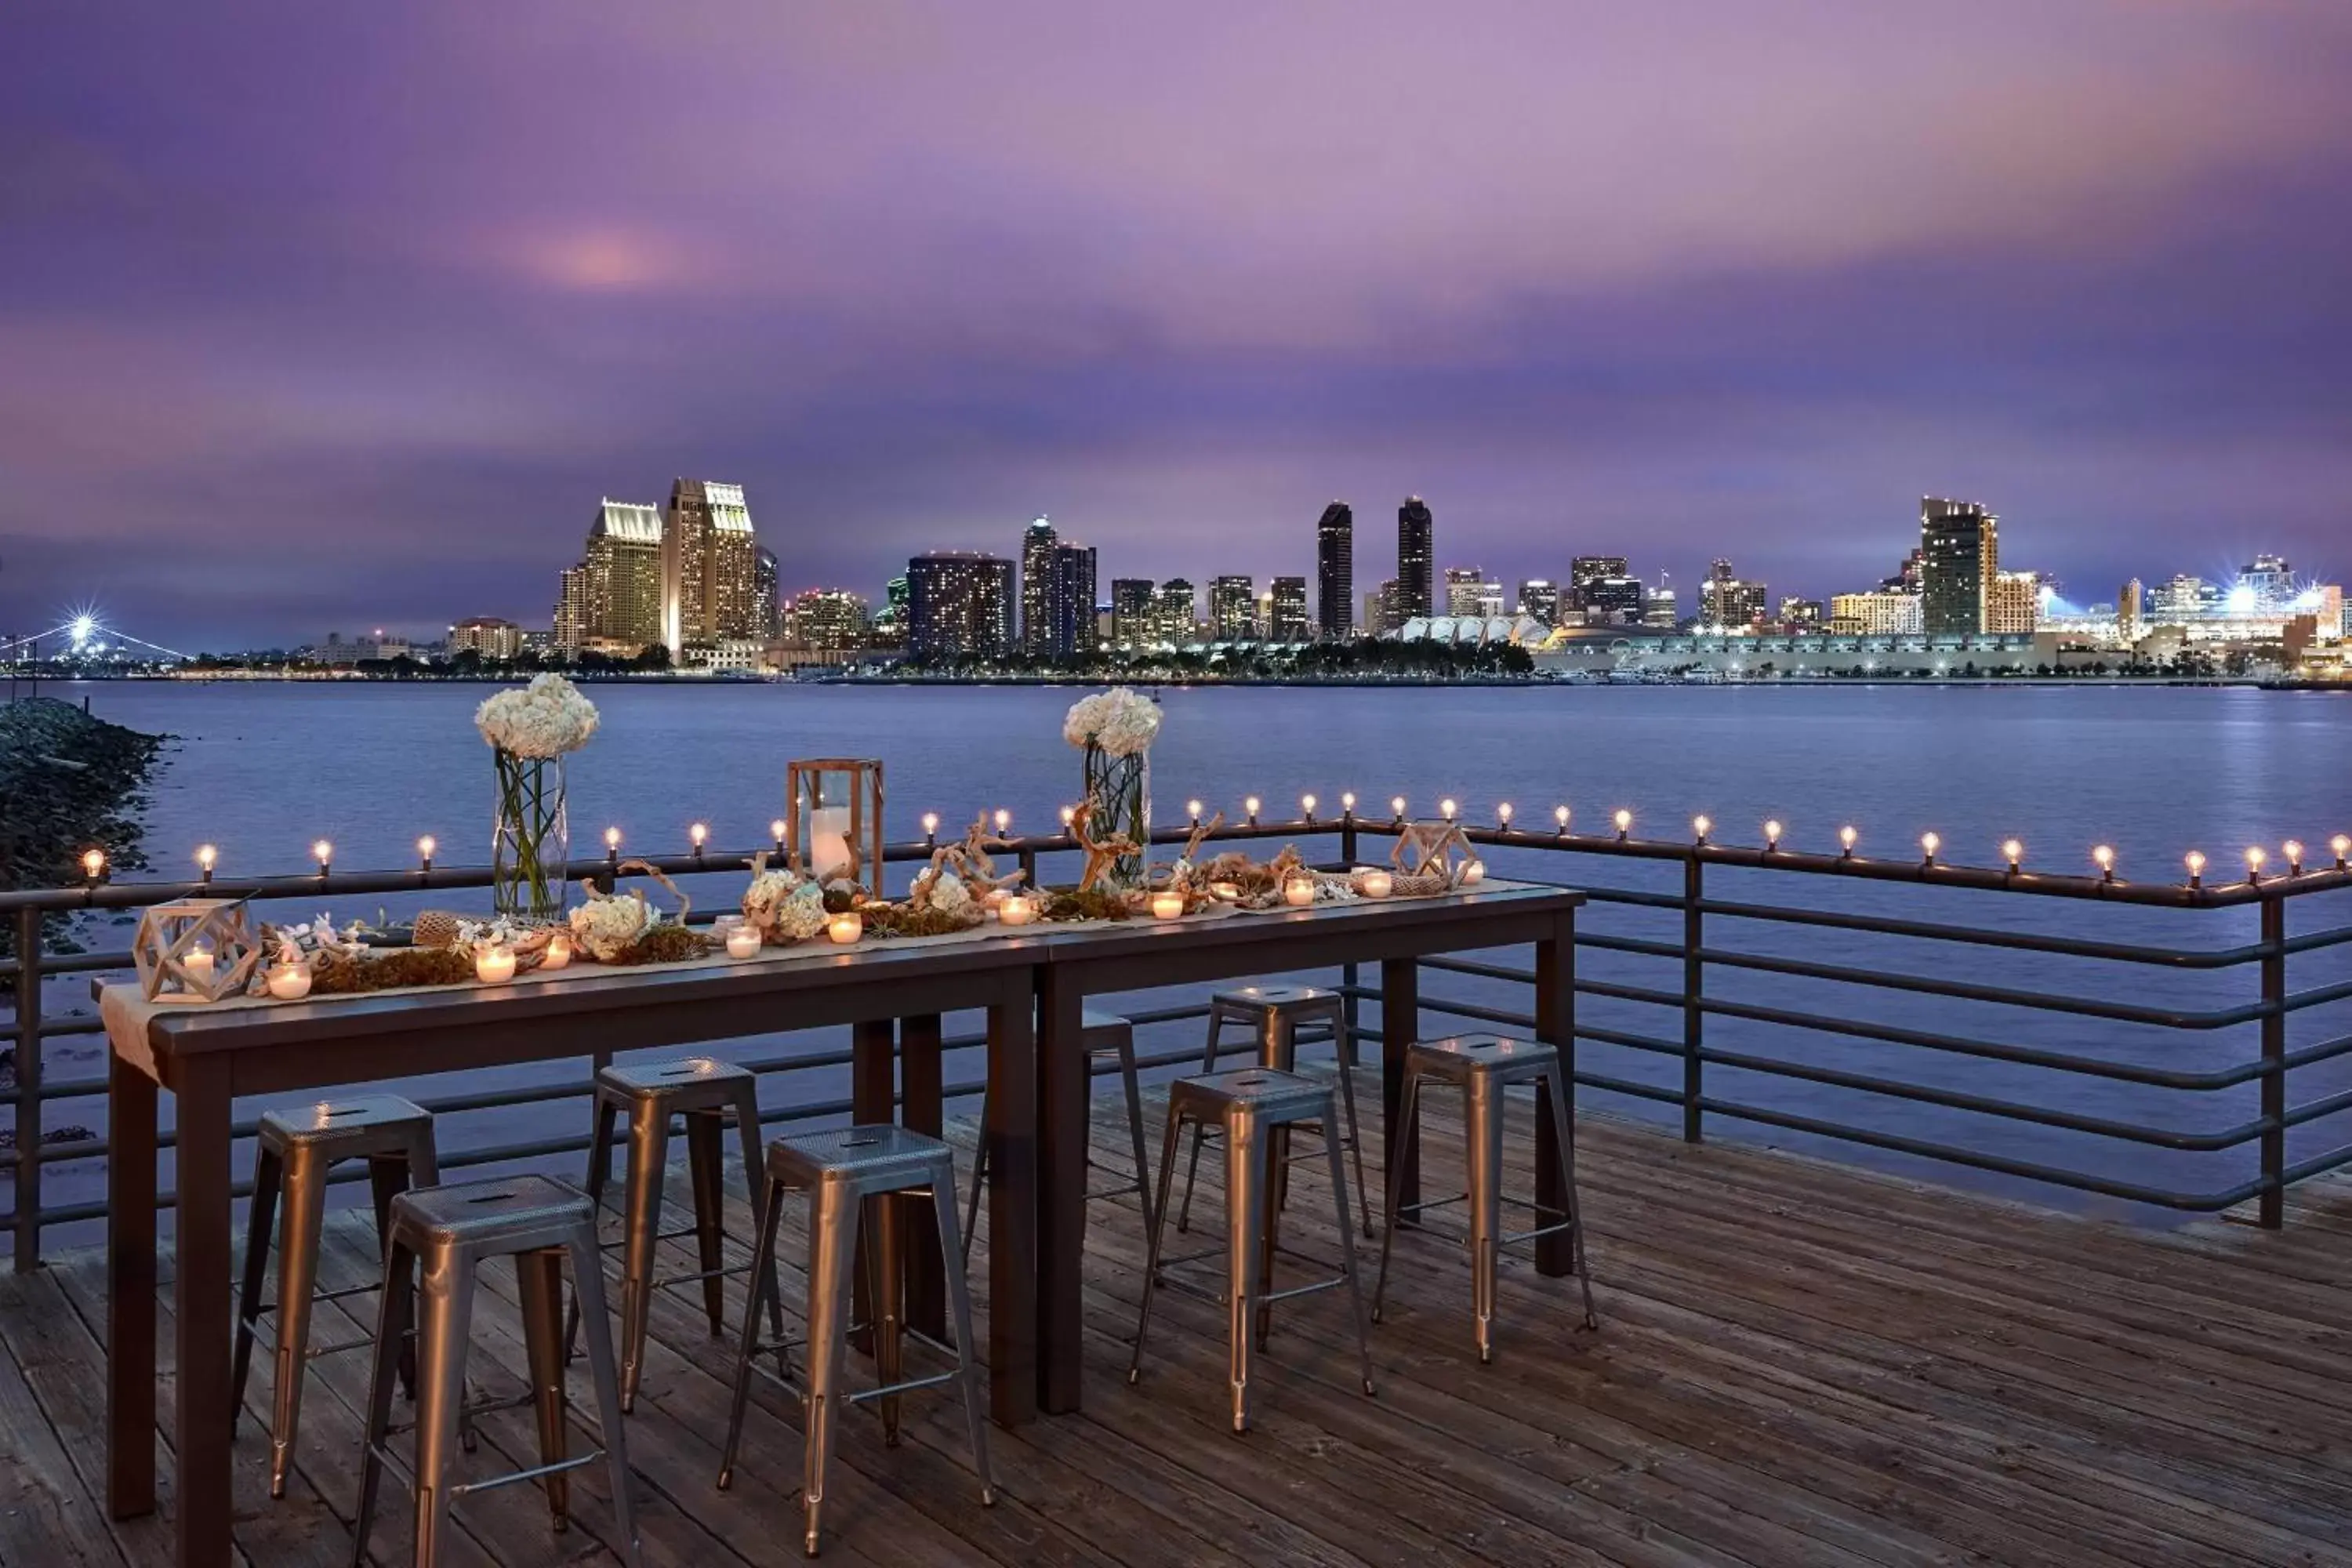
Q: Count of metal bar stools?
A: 8